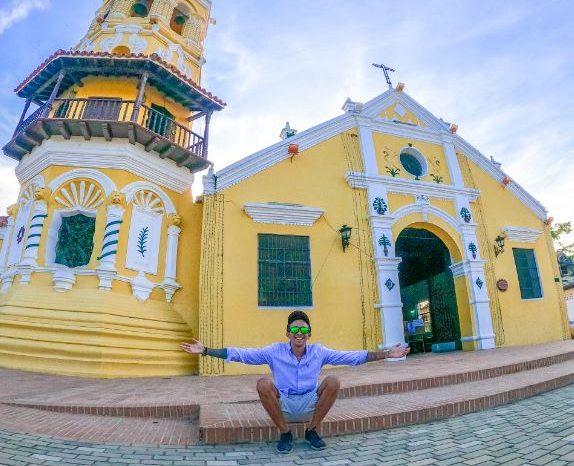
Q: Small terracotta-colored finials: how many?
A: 5